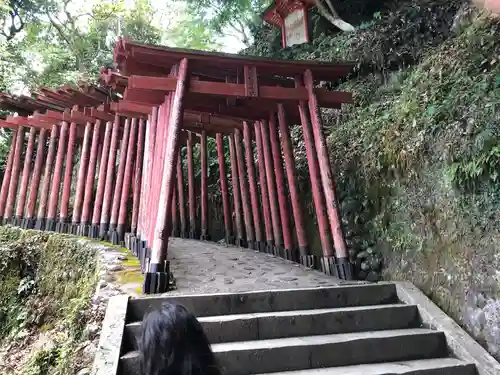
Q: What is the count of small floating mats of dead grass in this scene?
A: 0